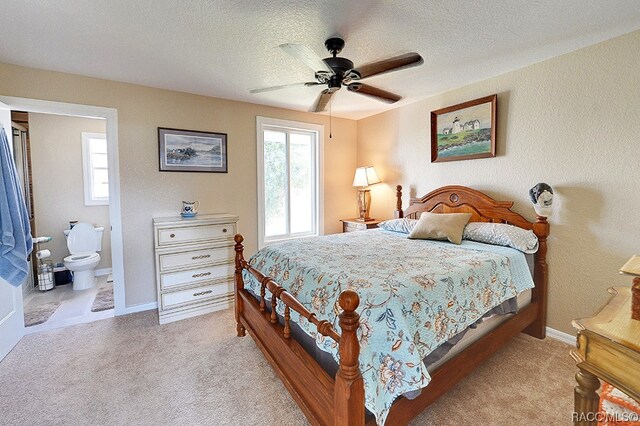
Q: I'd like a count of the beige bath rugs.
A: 2